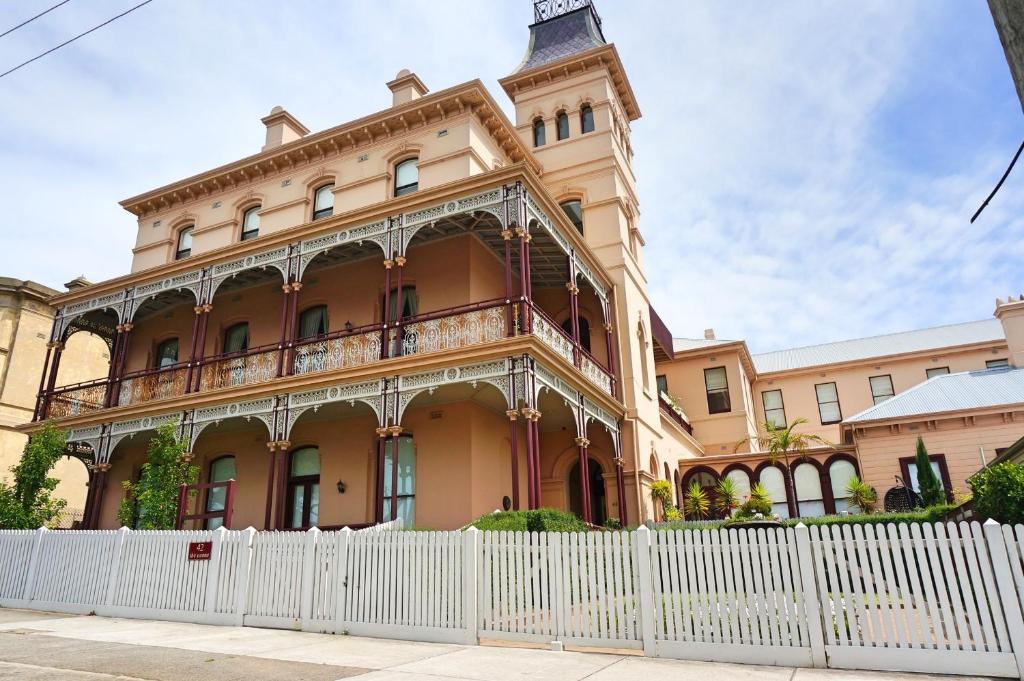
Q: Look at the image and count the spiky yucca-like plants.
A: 5